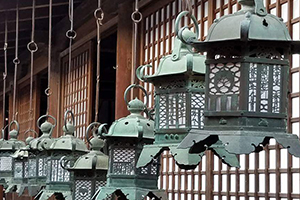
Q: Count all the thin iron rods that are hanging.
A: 7